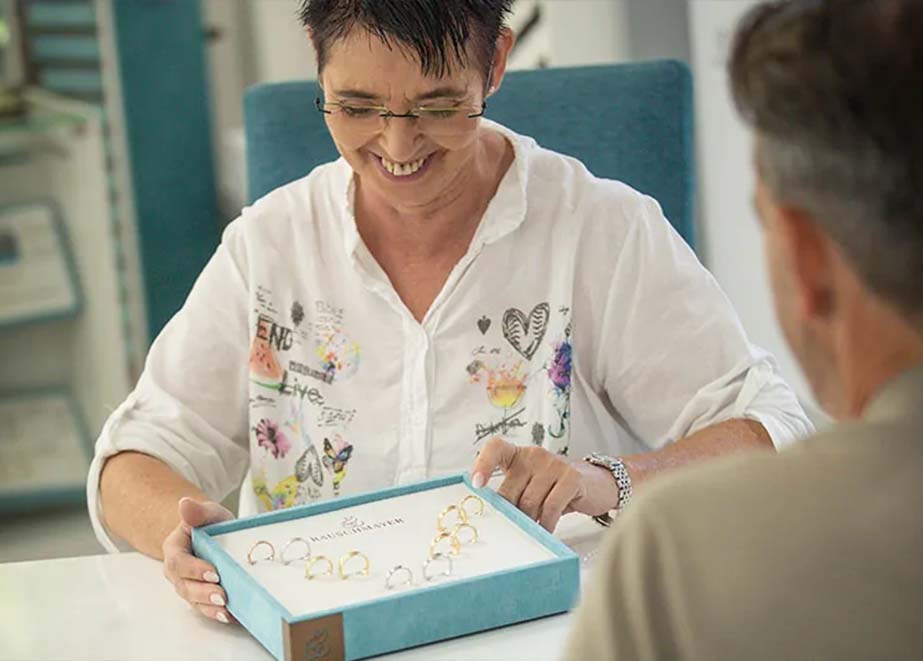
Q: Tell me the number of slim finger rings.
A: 10